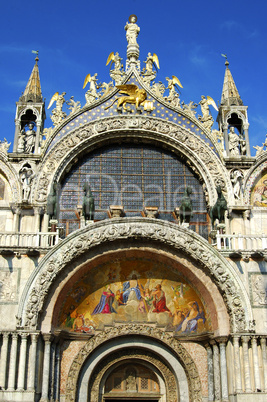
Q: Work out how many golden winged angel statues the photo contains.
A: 6